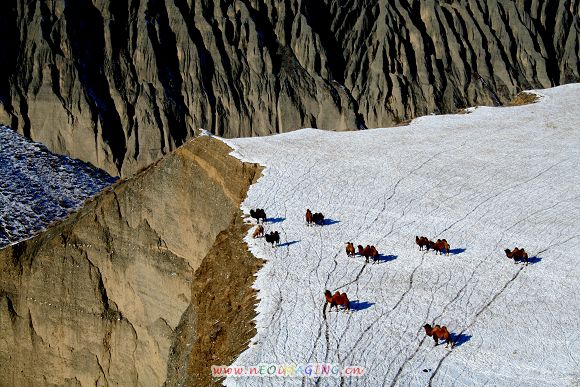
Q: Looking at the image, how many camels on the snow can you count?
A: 12